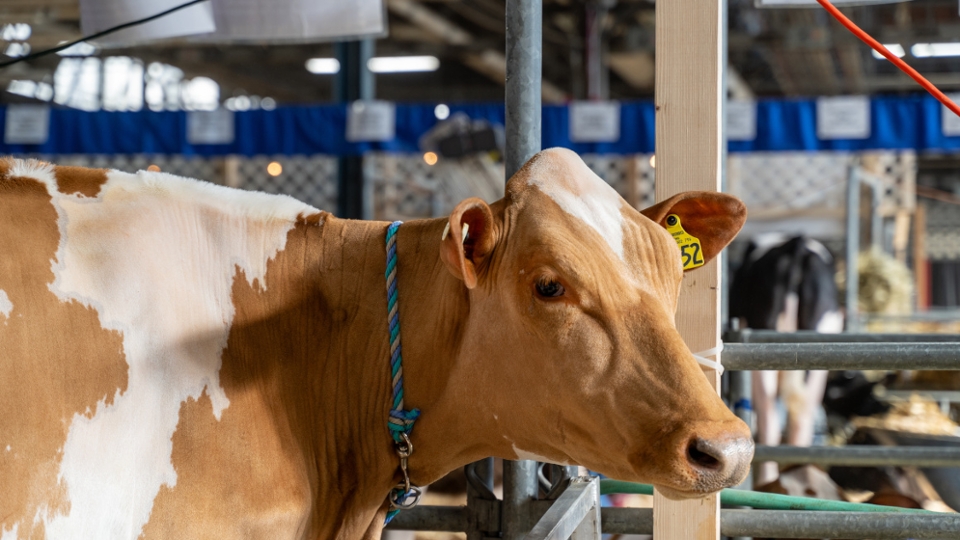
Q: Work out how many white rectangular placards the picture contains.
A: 7